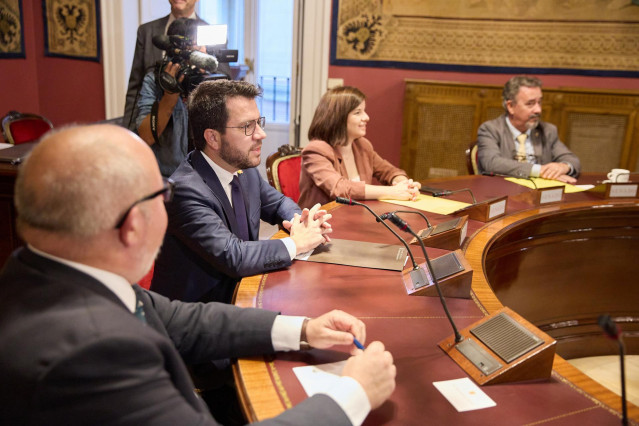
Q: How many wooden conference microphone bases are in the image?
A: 6